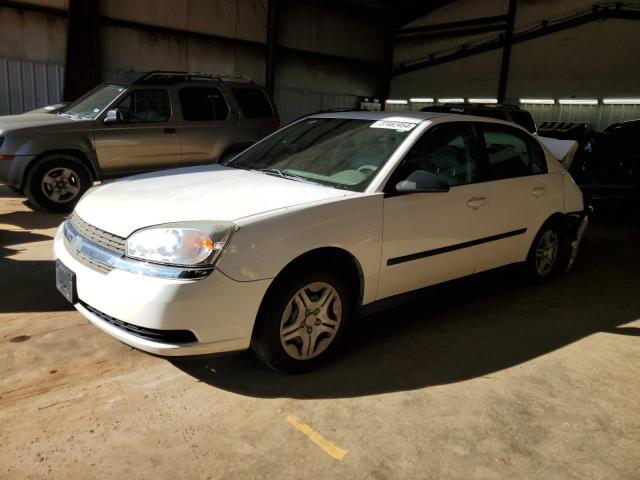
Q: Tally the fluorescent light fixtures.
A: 7